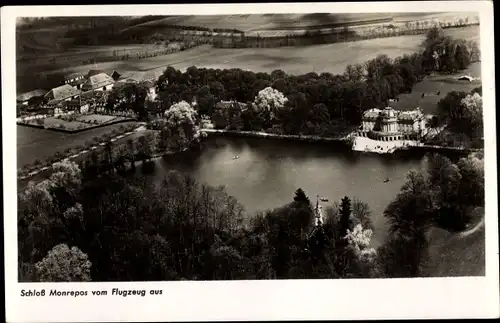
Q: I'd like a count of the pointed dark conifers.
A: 2